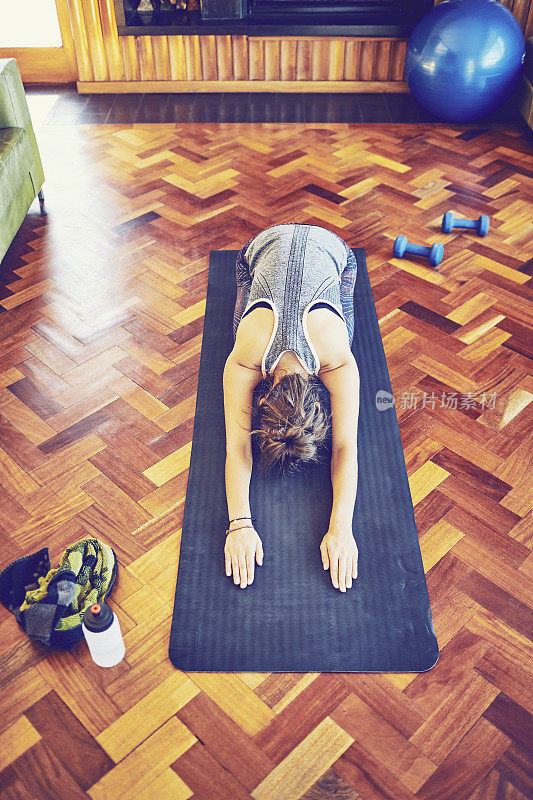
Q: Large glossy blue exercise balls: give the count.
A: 1